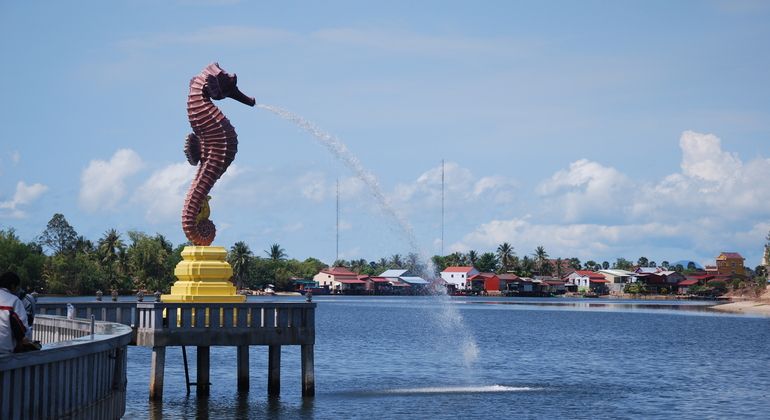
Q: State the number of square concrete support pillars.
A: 5